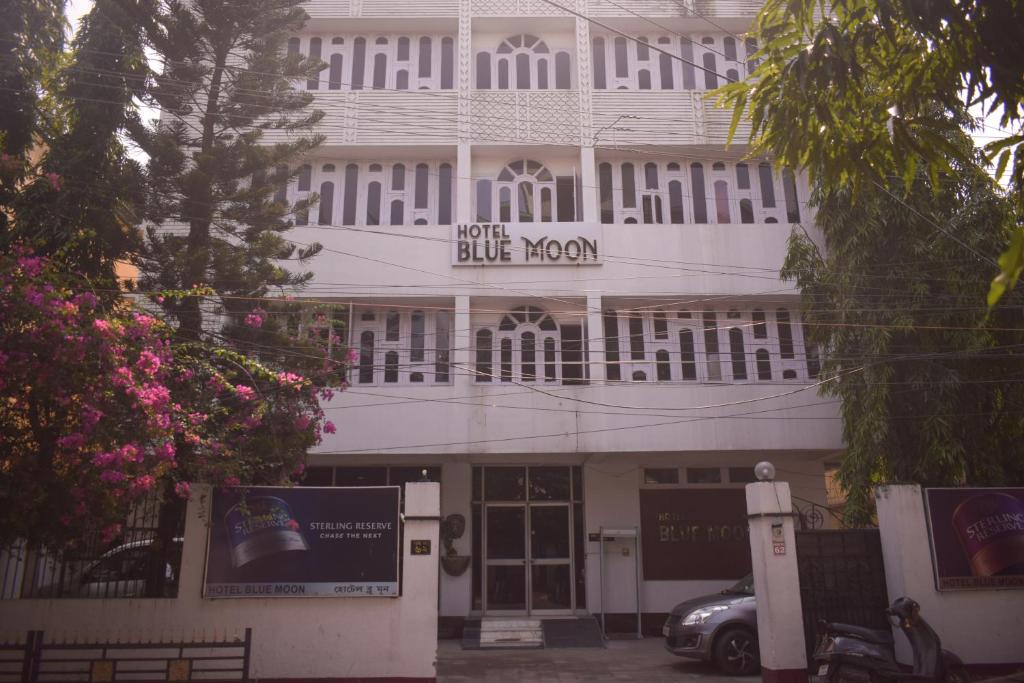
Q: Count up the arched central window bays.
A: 3